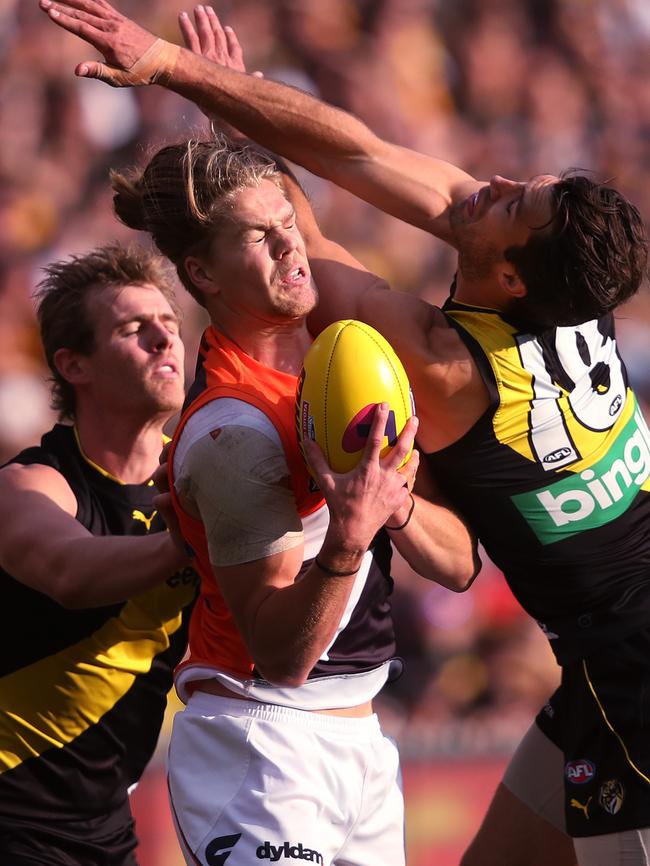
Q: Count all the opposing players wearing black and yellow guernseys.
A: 2